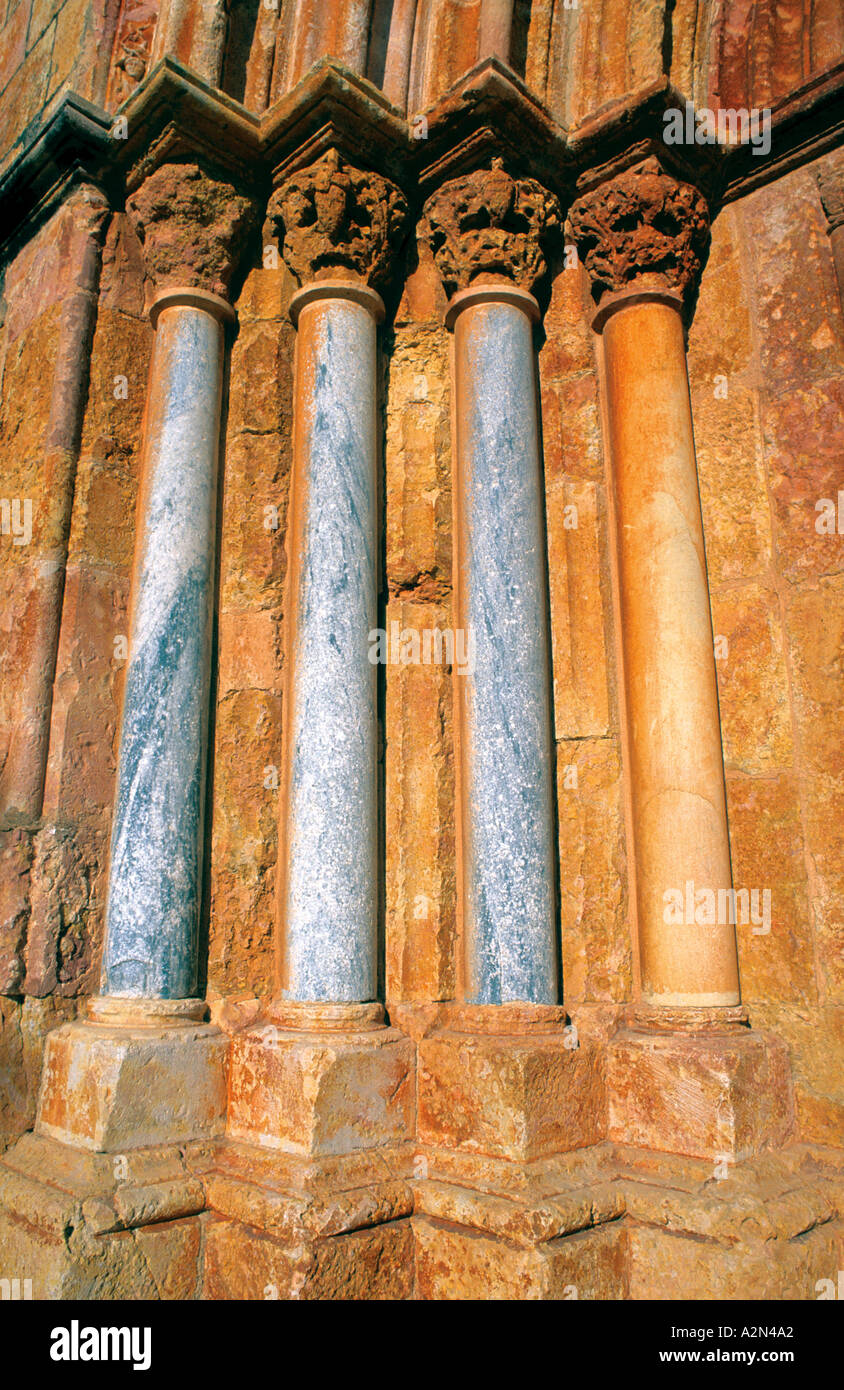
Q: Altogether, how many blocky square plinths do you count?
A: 4